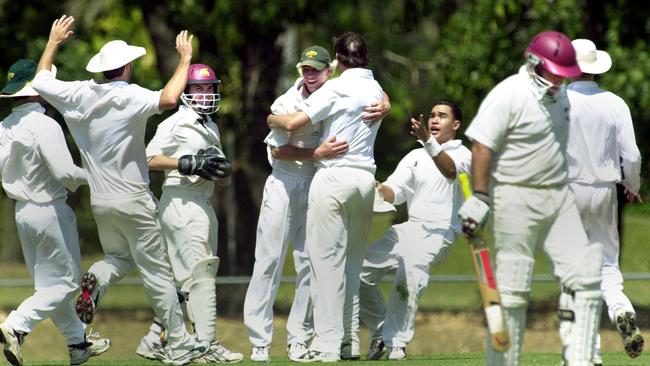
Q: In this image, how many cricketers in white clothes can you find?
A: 8